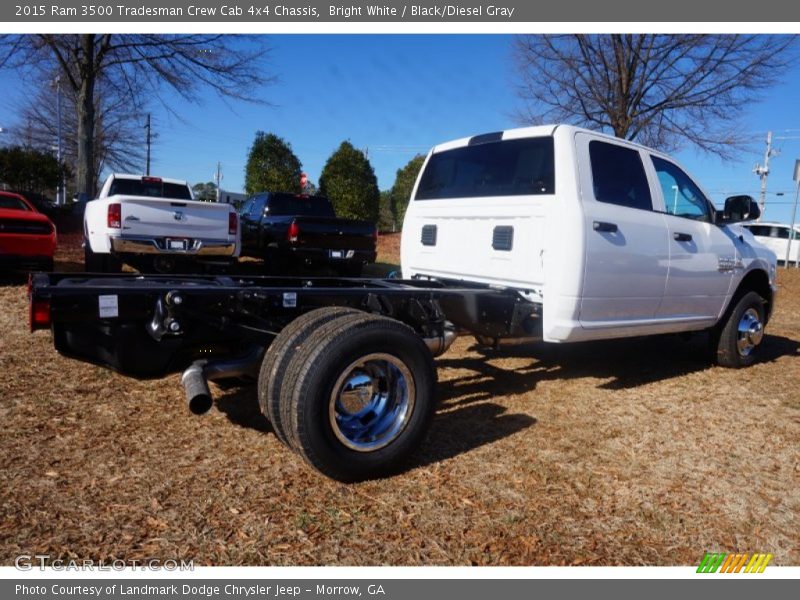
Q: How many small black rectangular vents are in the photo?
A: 2